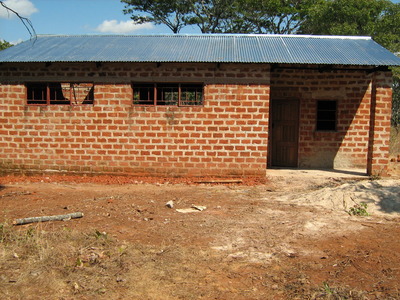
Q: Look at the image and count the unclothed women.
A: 0